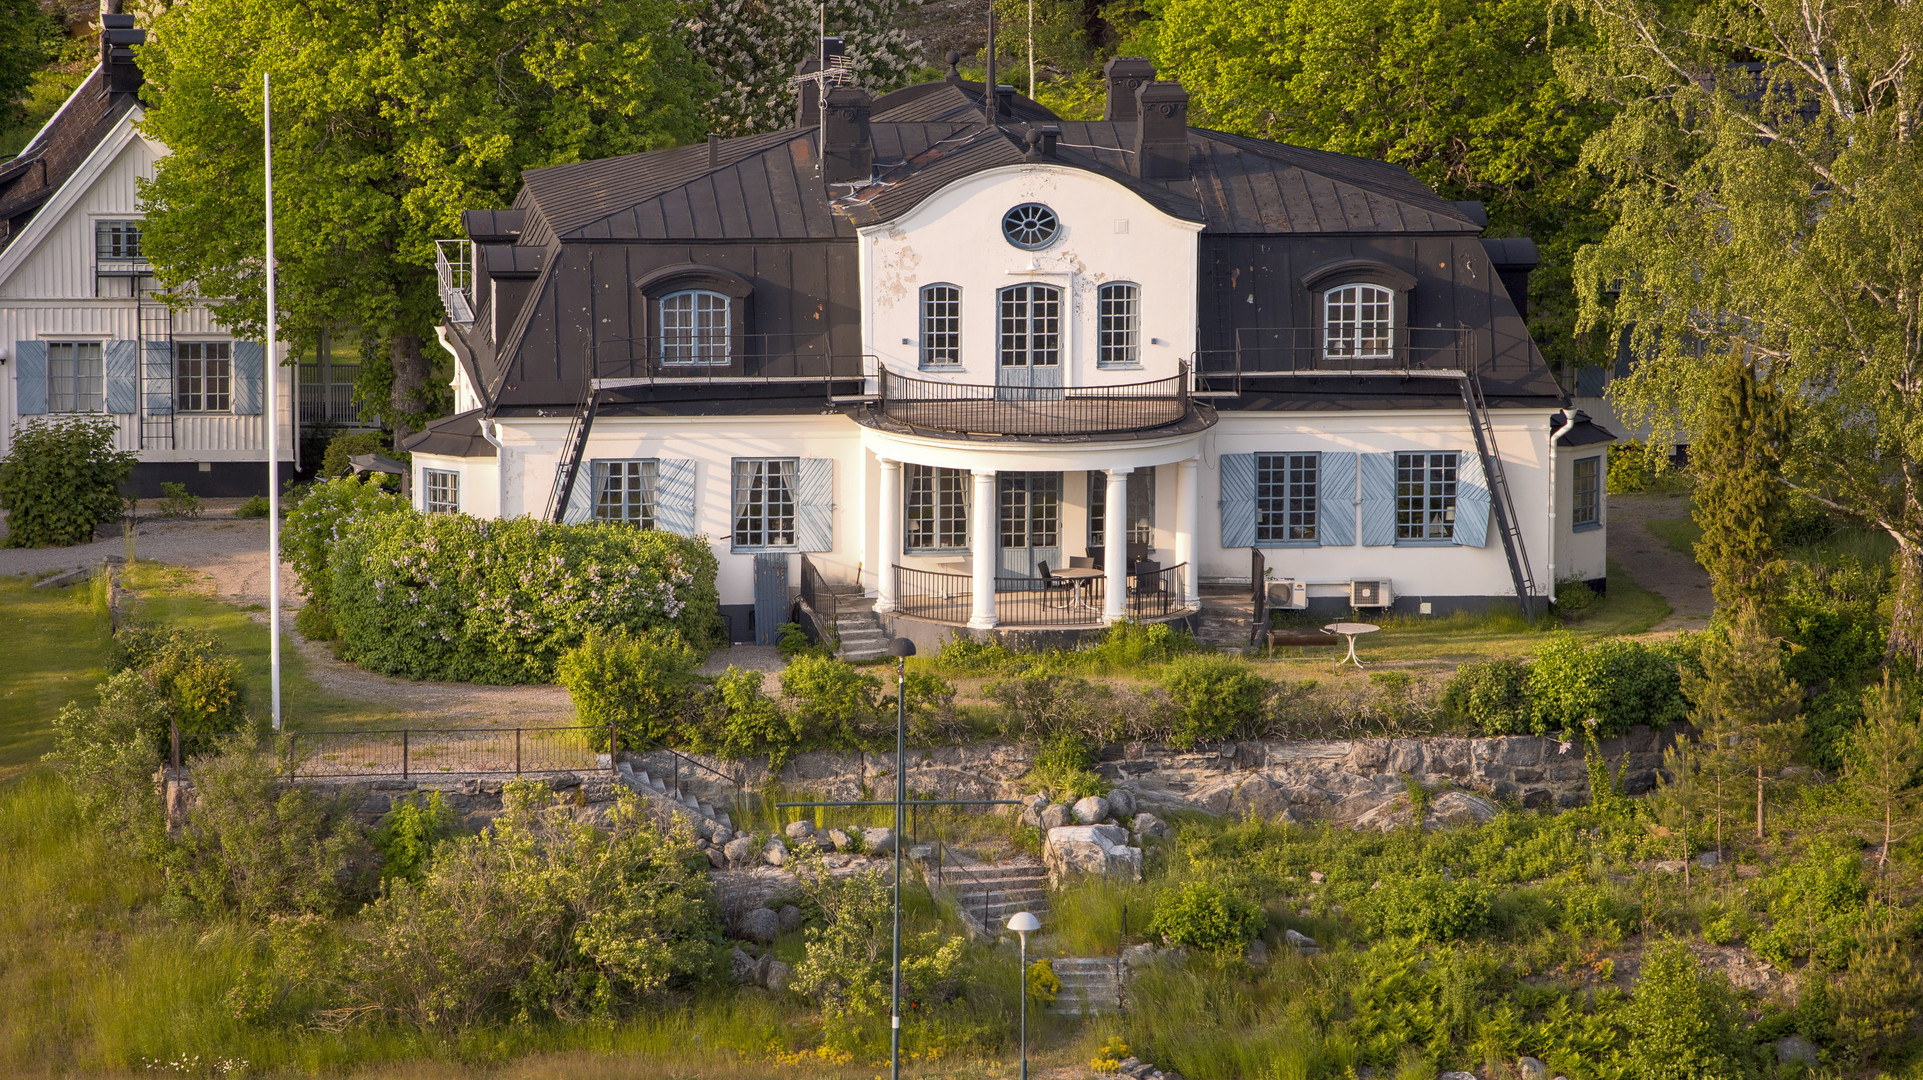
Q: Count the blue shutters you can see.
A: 11